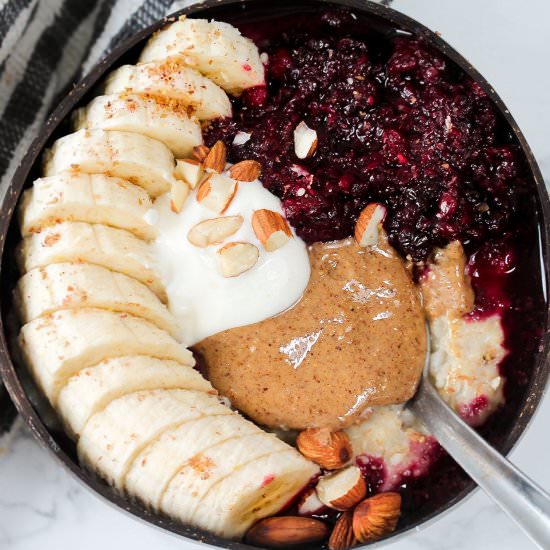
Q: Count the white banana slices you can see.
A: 13